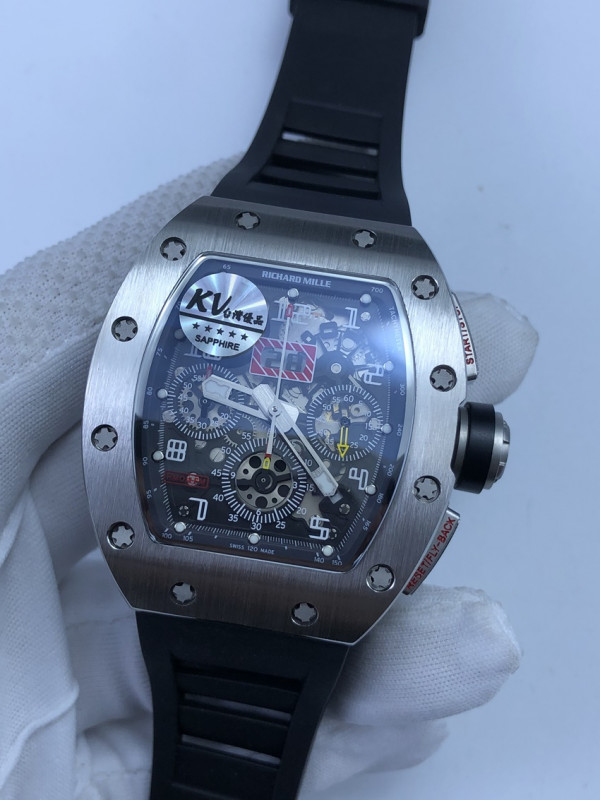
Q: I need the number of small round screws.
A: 12